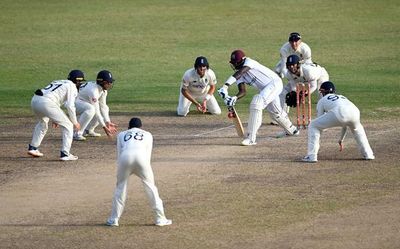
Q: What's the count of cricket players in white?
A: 8